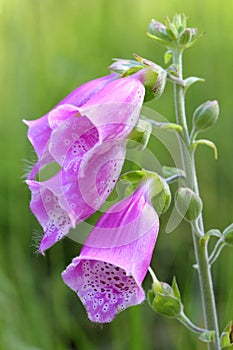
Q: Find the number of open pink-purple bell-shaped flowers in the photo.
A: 4